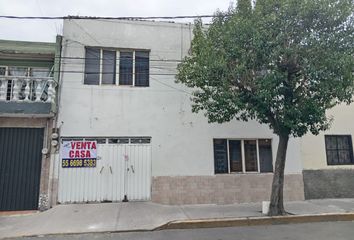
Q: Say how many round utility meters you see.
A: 3